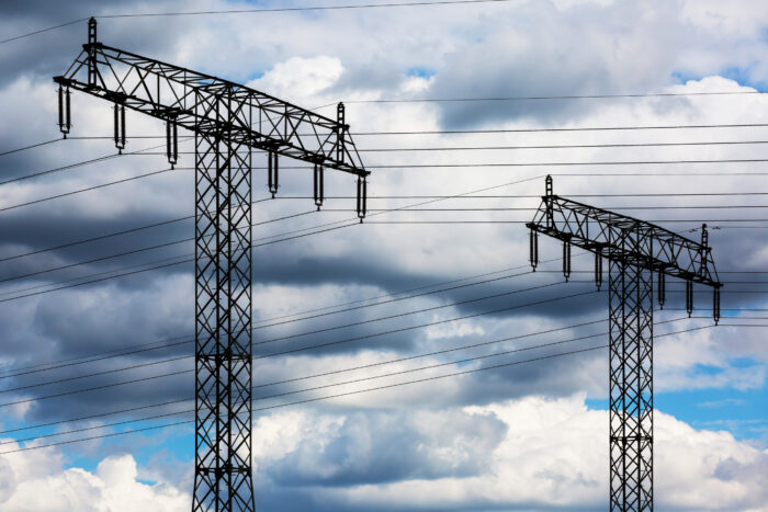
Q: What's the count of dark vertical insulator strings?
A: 12